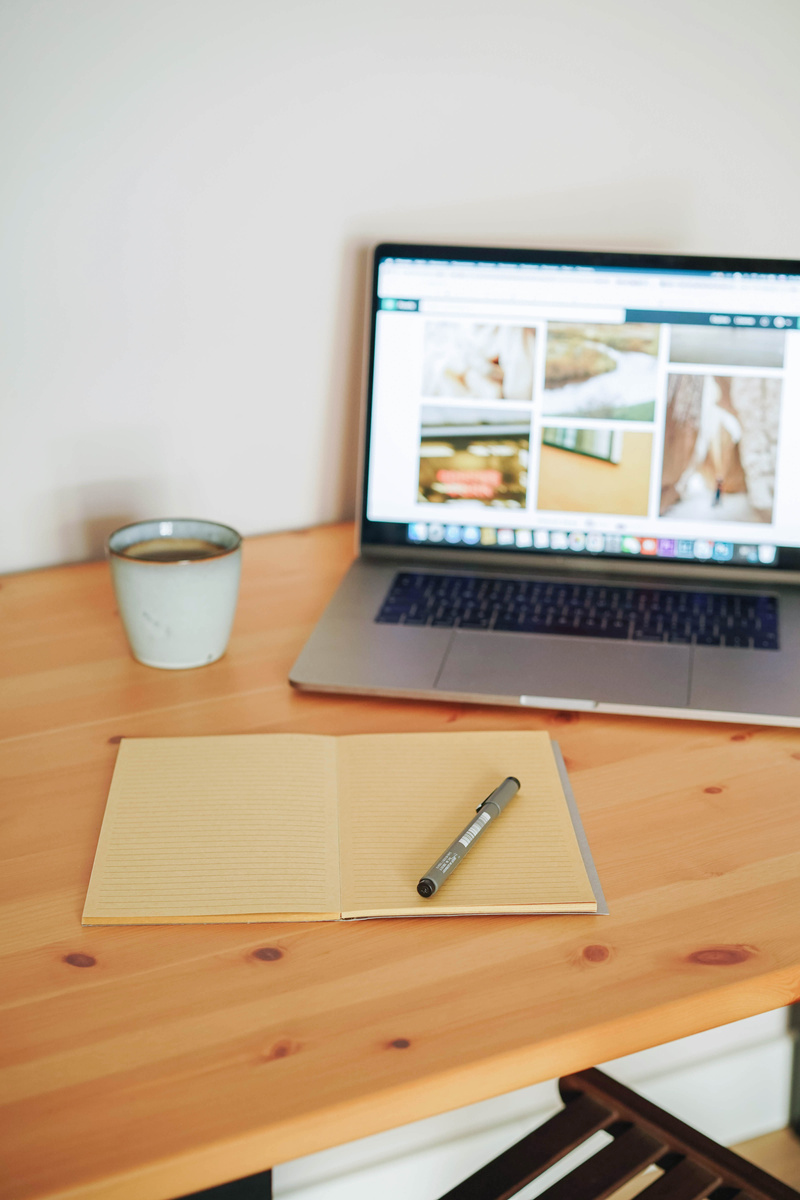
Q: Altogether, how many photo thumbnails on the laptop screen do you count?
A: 6